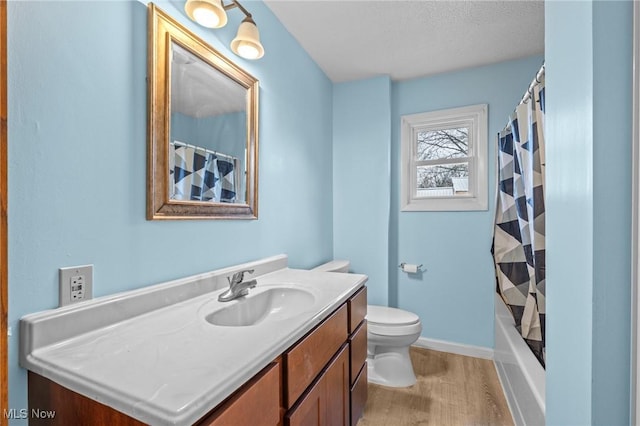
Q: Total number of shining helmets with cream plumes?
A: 0